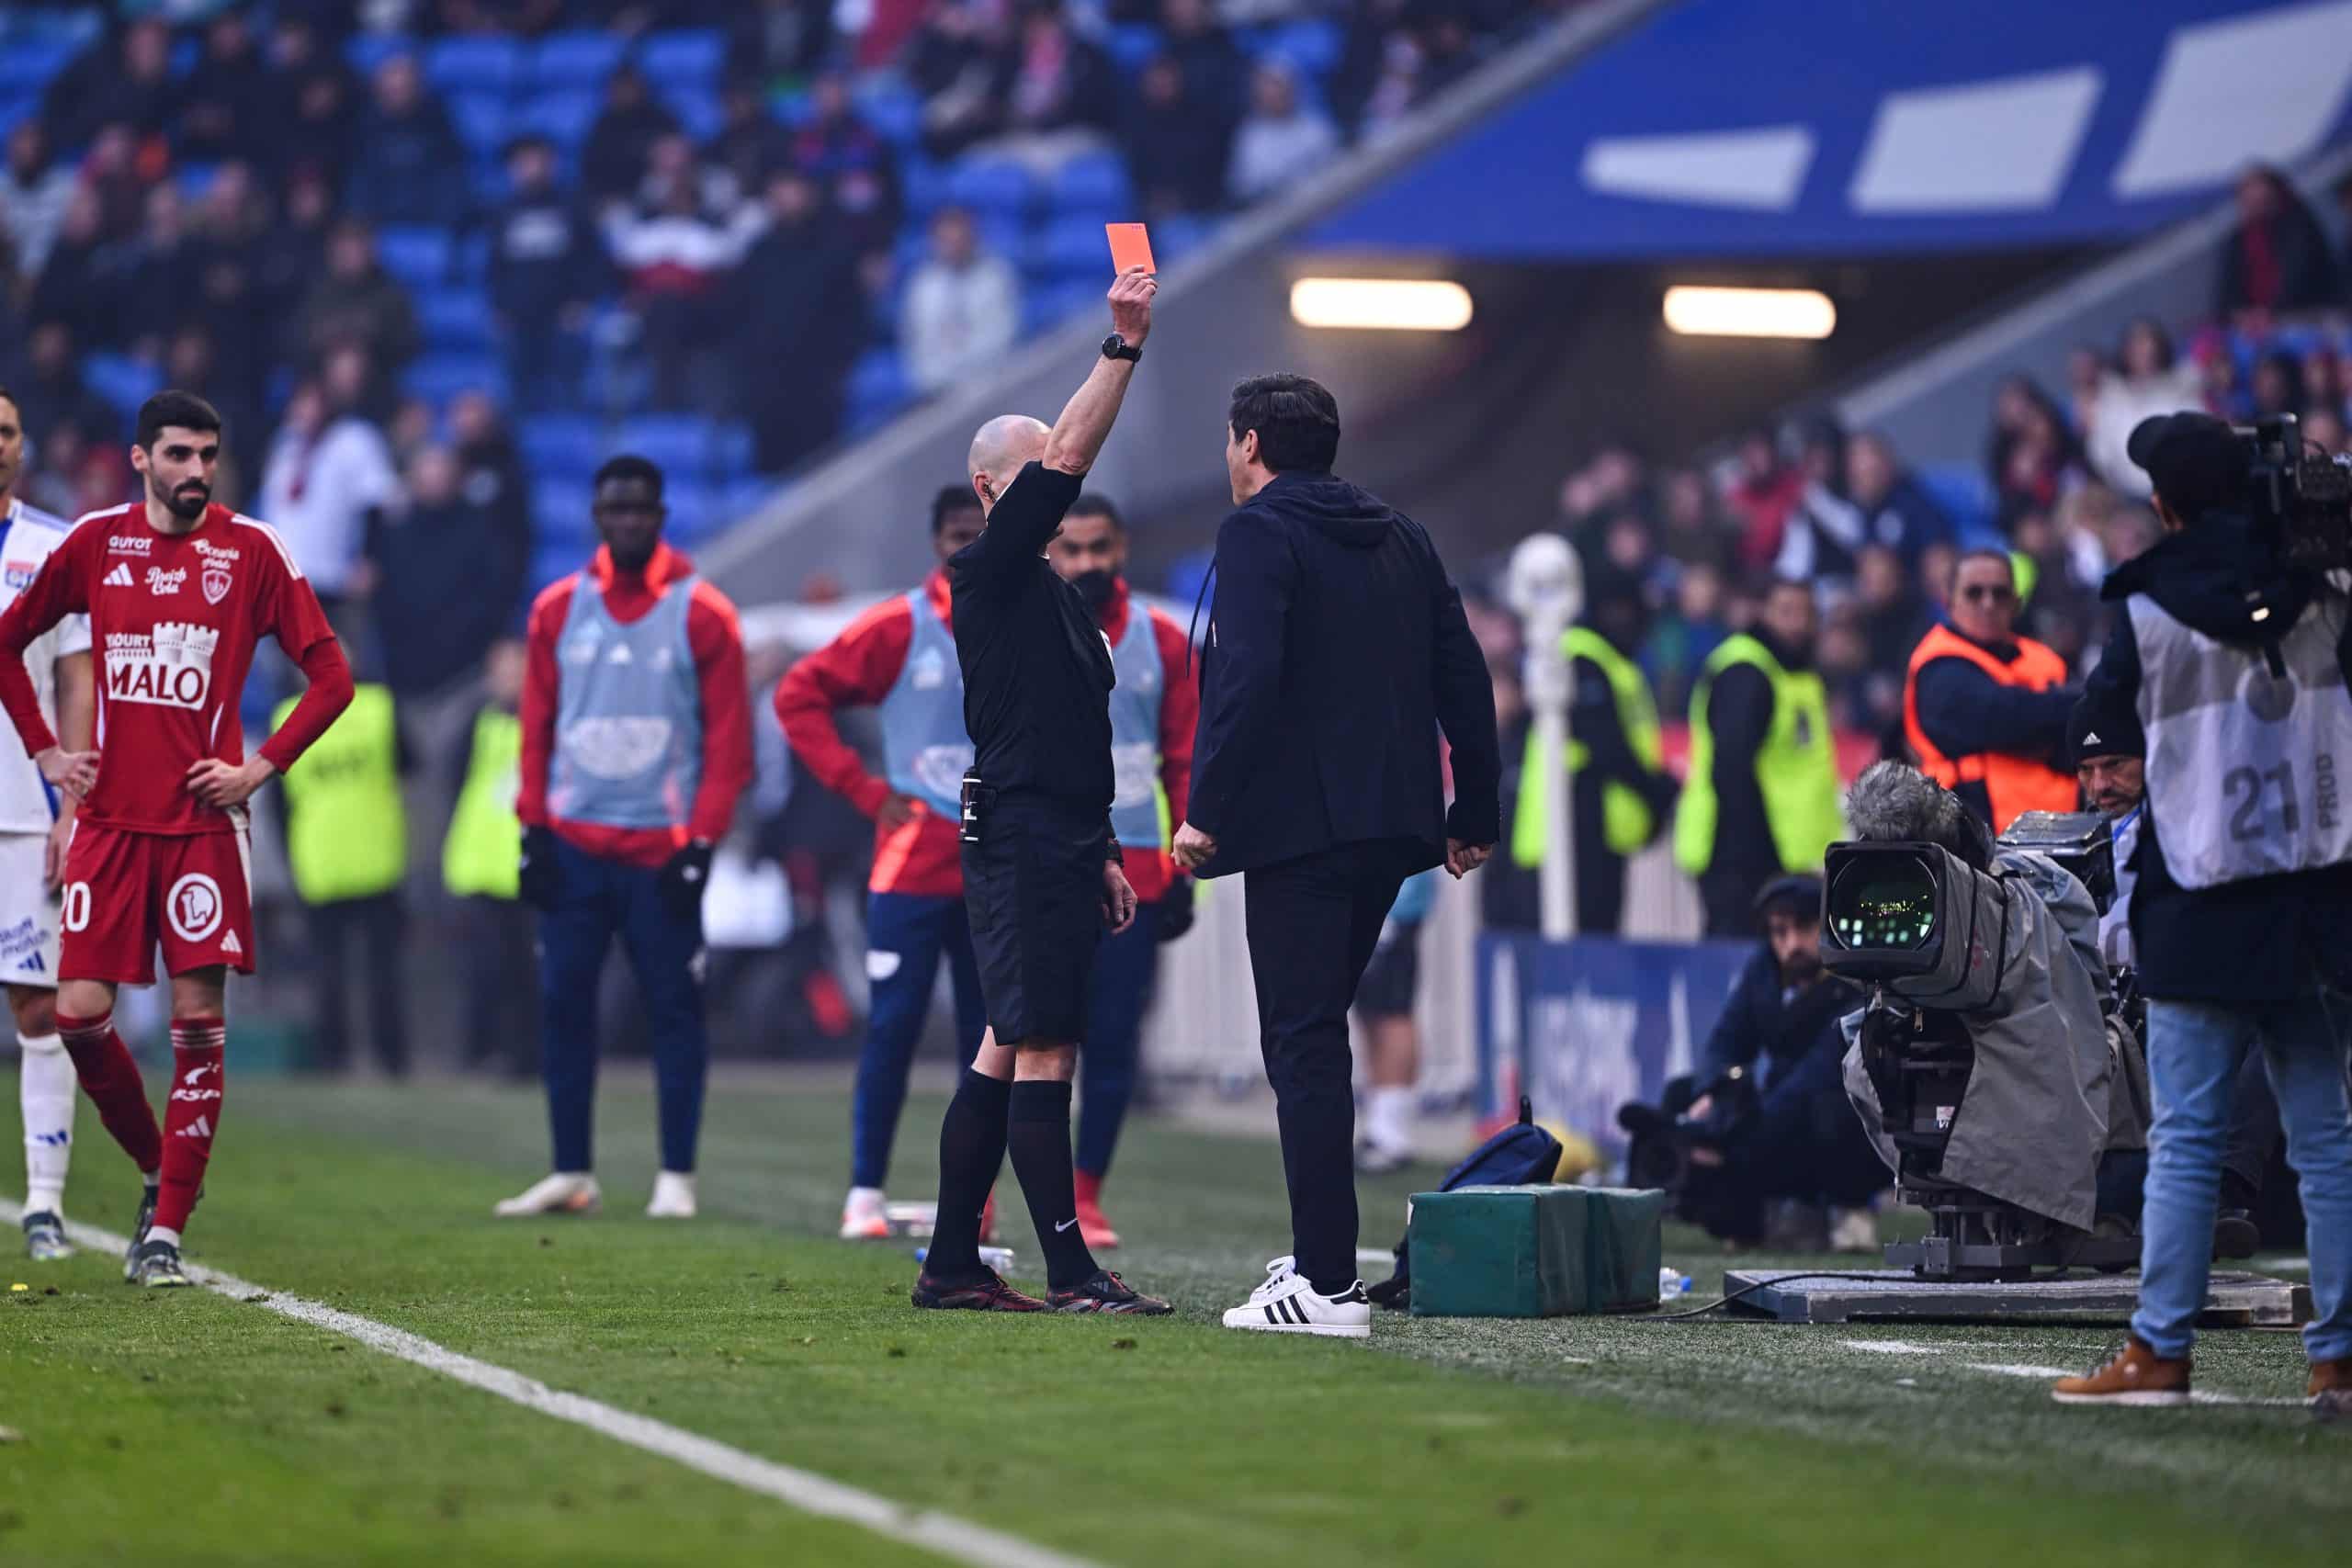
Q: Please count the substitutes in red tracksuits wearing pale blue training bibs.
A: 3